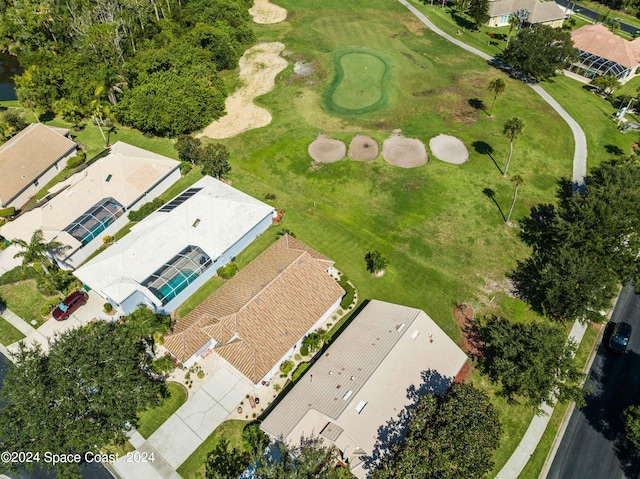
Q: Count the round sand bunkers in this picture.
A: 4